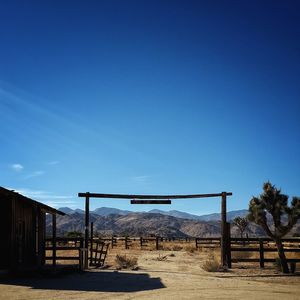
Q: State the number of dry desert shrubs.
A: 2